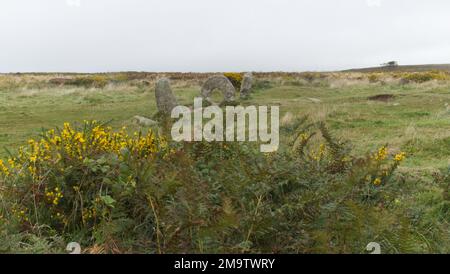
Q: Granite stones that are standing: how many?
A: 3